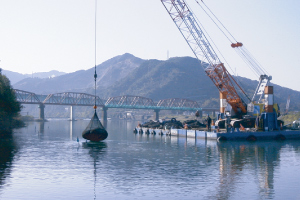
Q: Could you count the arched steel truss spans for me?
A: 4